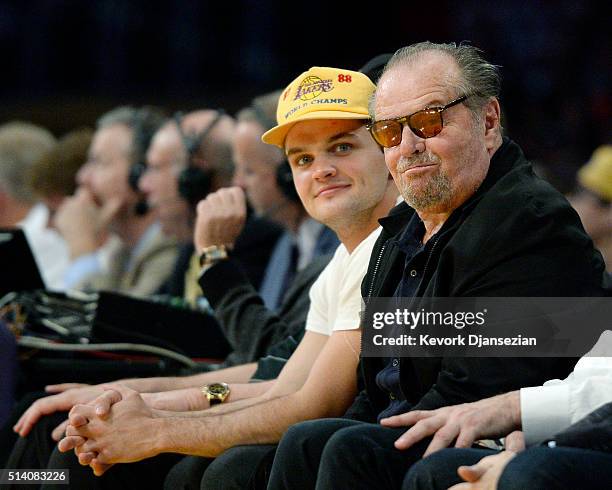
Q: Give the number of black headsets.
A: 3